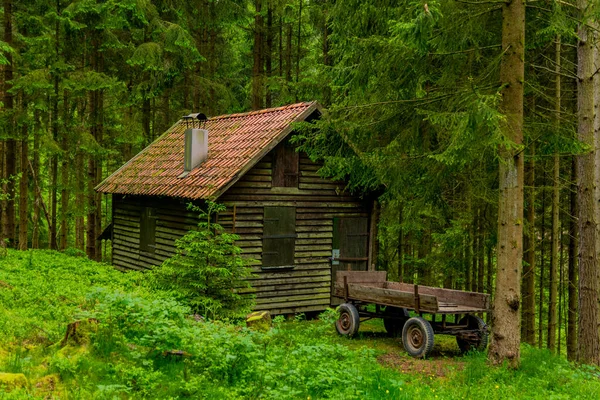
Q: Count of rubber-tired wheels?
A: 4